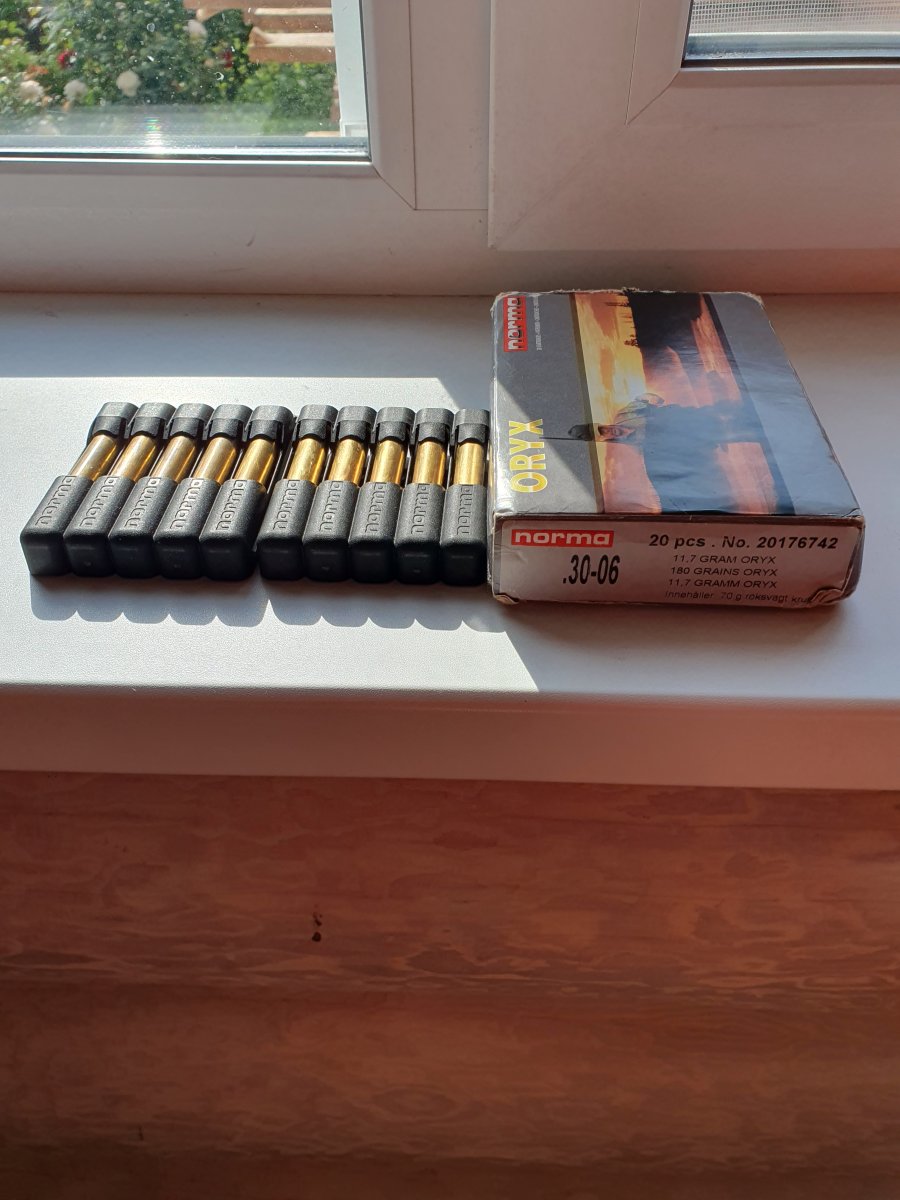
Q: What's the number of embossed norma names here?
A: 10